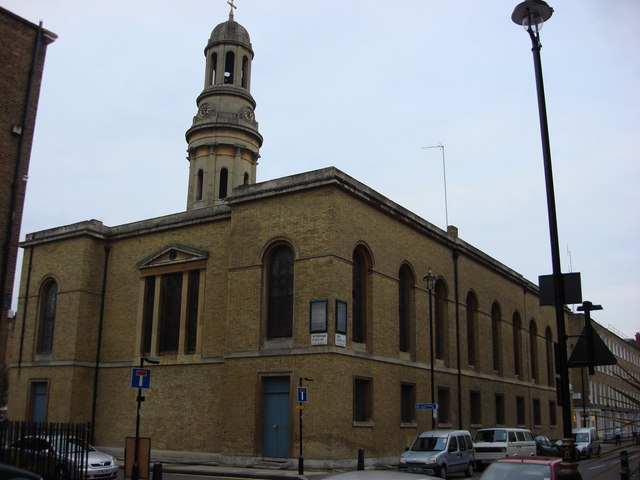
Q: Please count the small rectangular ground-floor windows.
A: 8